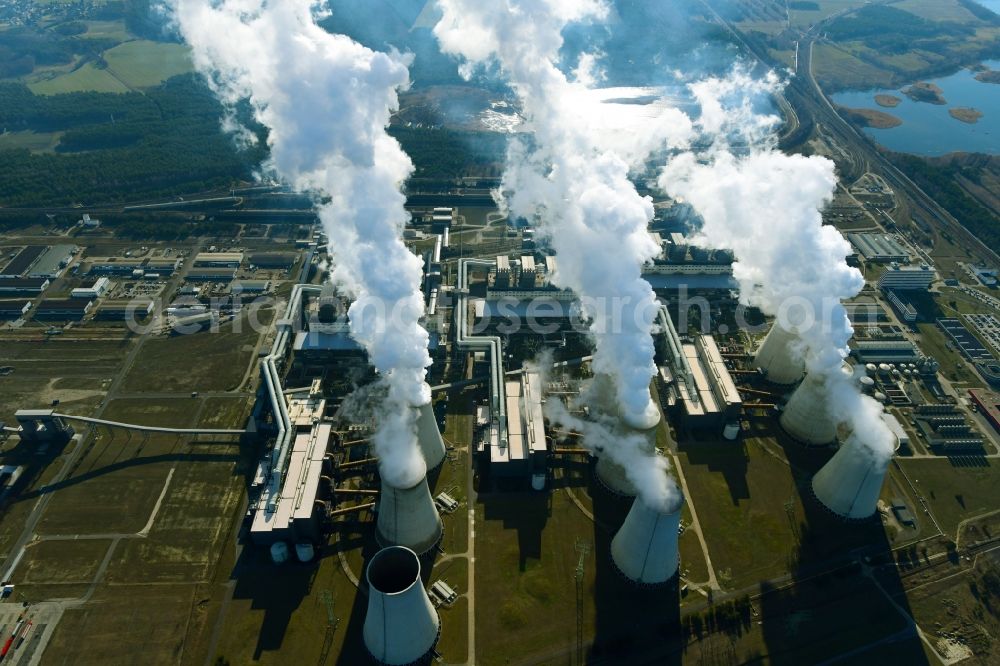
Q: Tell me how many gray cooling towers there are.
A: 9